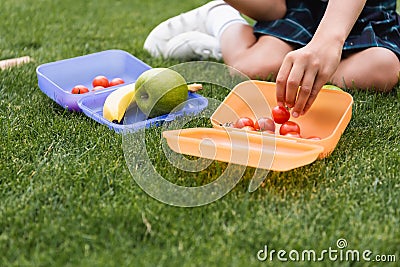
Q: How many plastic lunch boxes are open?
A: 2